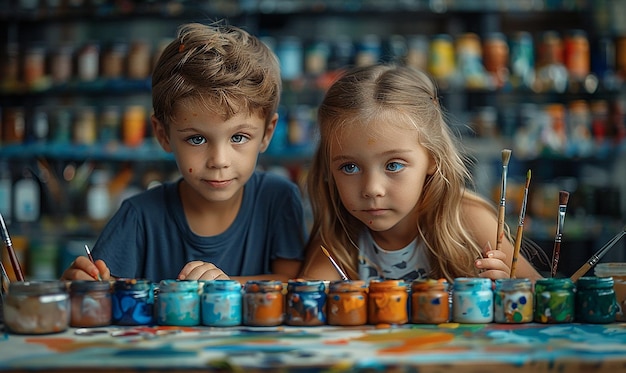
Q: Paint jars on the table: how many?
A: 15